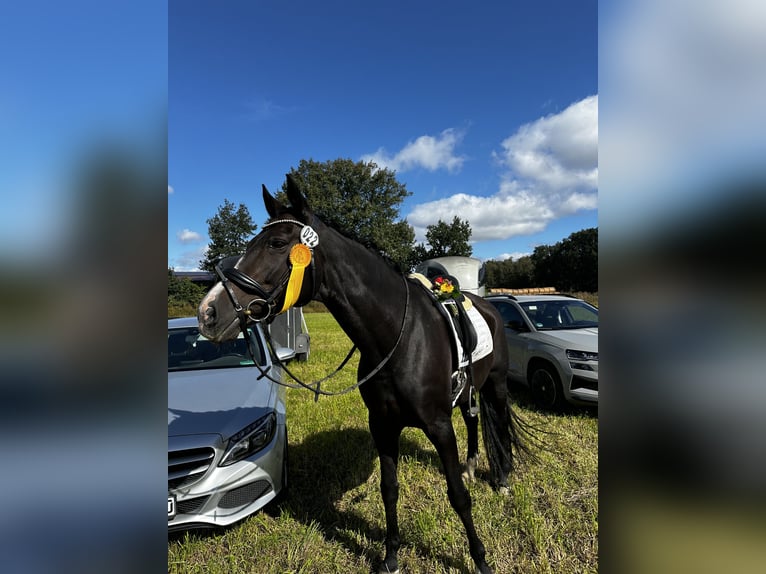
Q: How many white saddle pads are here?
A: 1